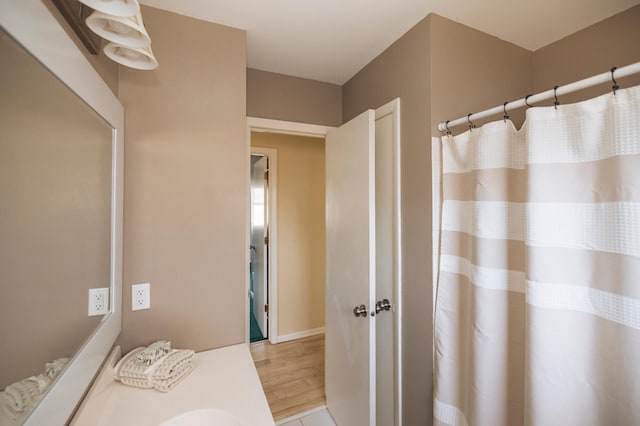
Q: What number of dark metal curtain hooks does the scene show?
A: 6